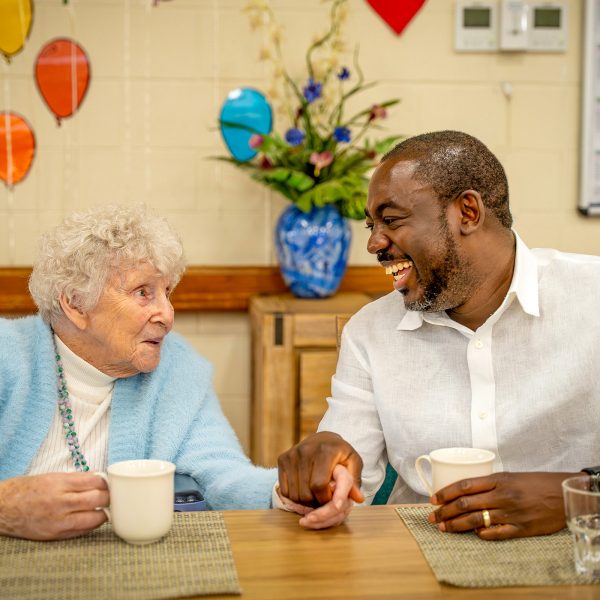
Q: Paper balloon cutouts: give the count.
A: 4